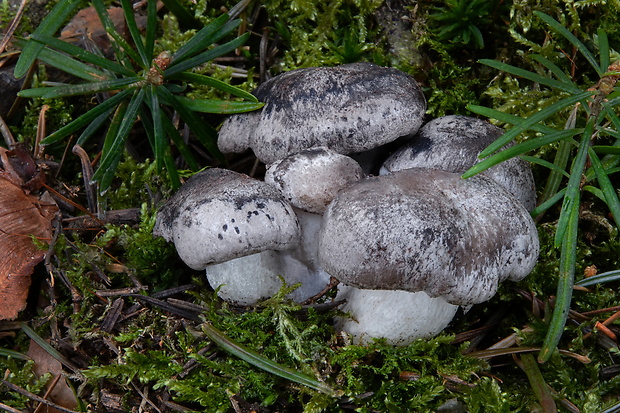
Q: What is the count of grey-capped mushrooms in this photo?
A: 5